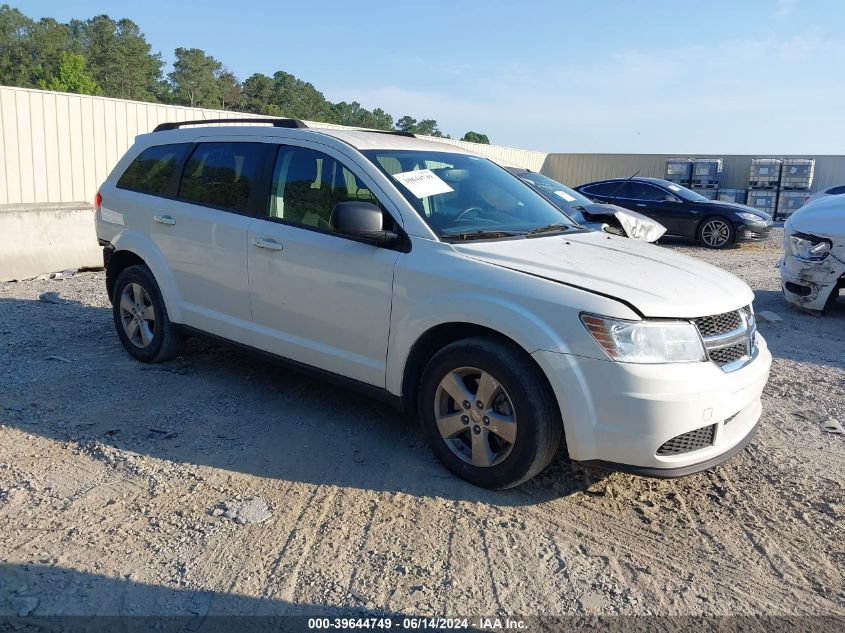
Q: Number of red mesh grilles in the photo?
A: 0